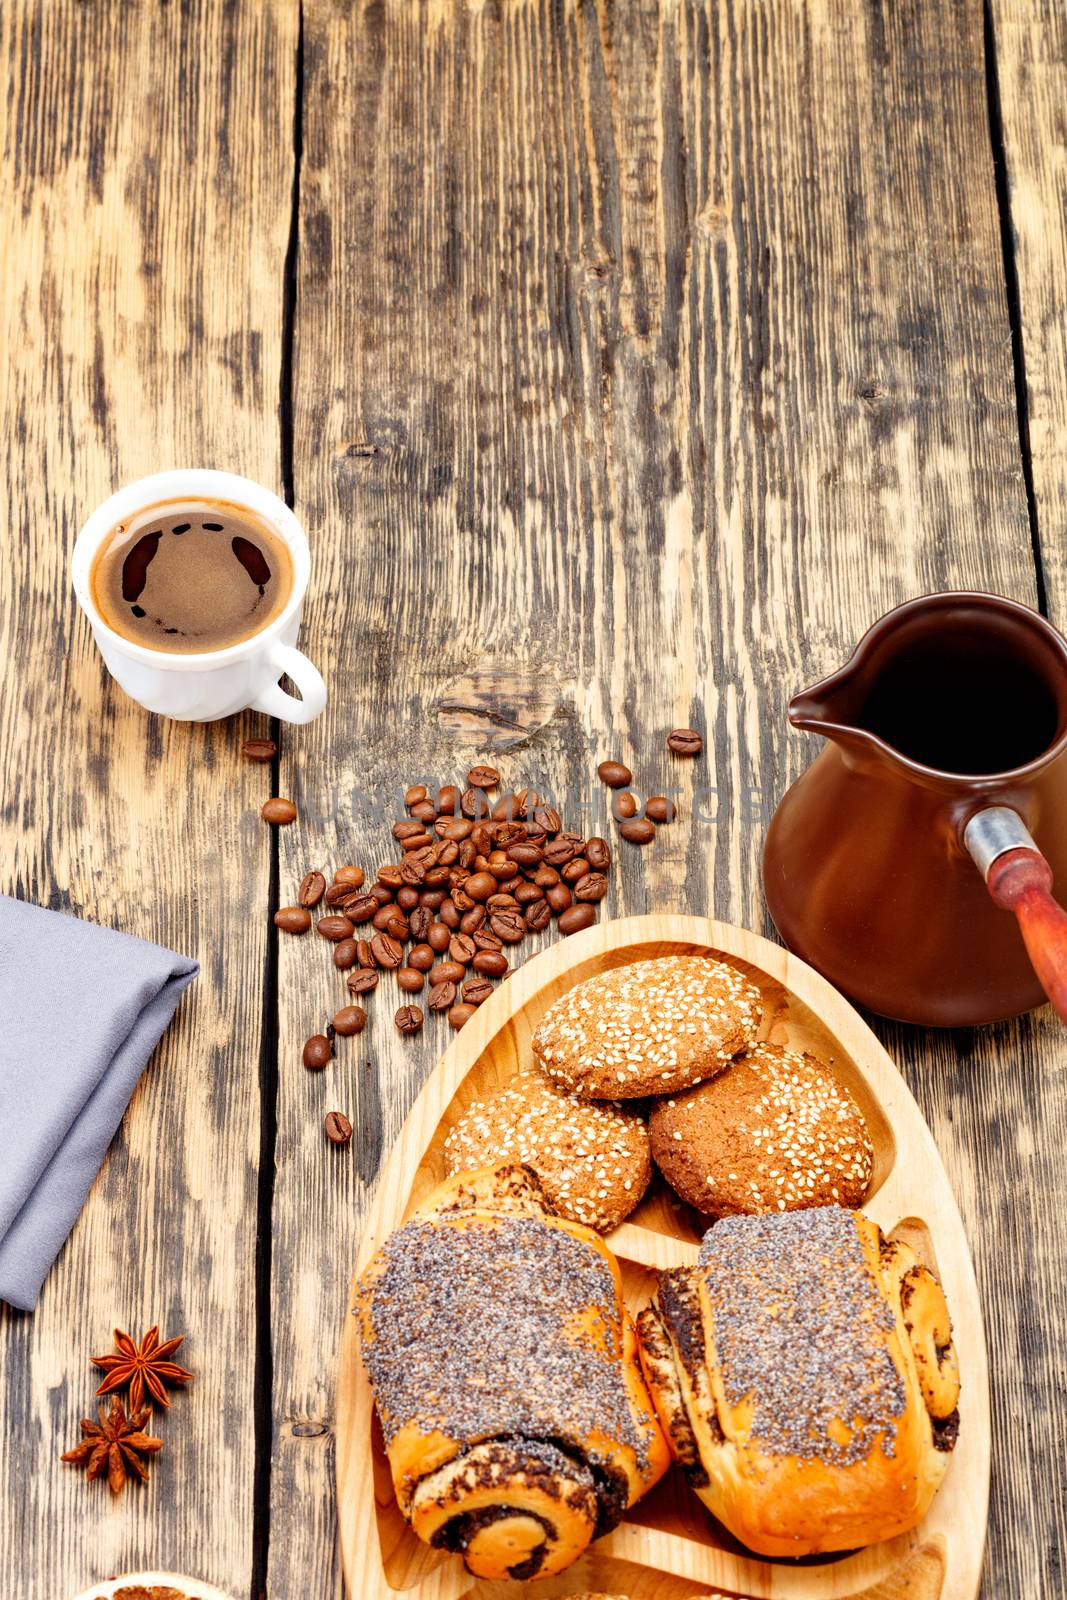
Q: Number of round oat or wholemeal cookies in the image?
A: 3